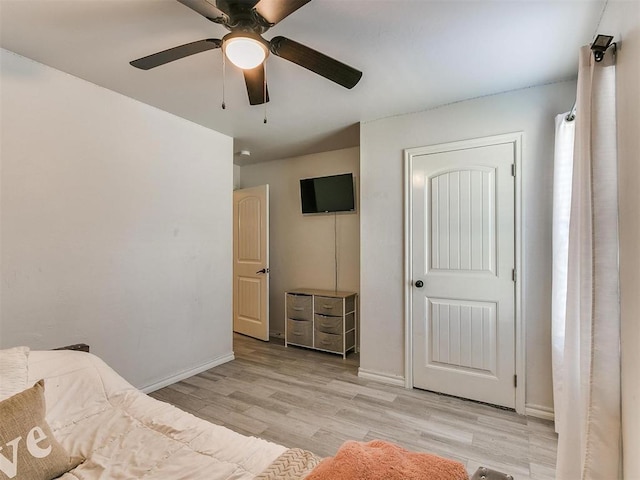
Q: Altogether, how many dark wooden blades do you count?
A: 5